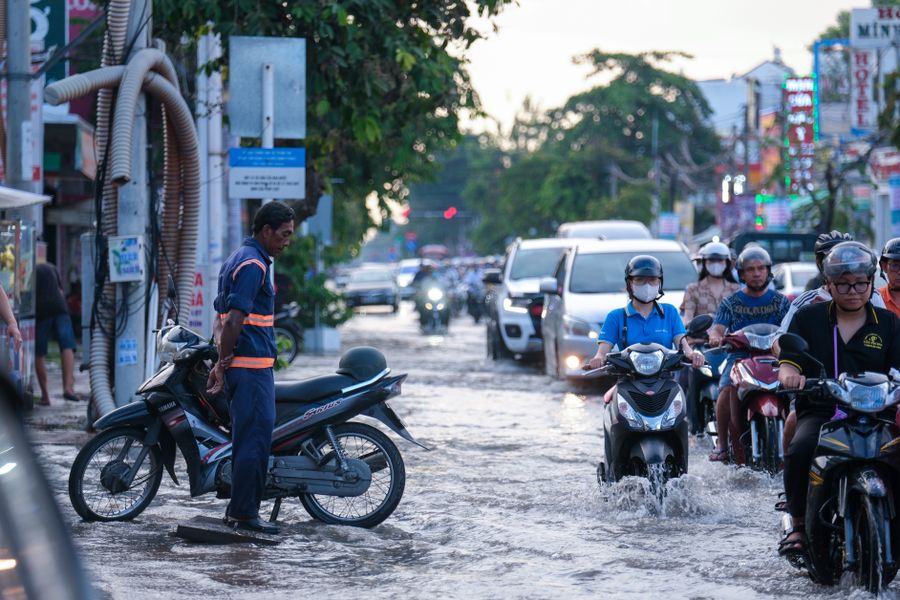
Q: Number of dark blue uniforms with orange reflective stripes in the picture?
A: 1